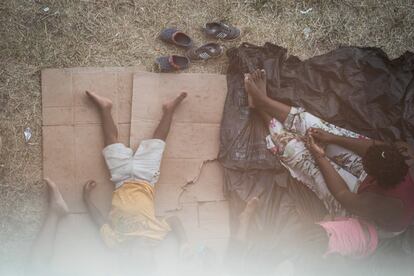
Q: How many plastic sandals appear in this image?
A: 4